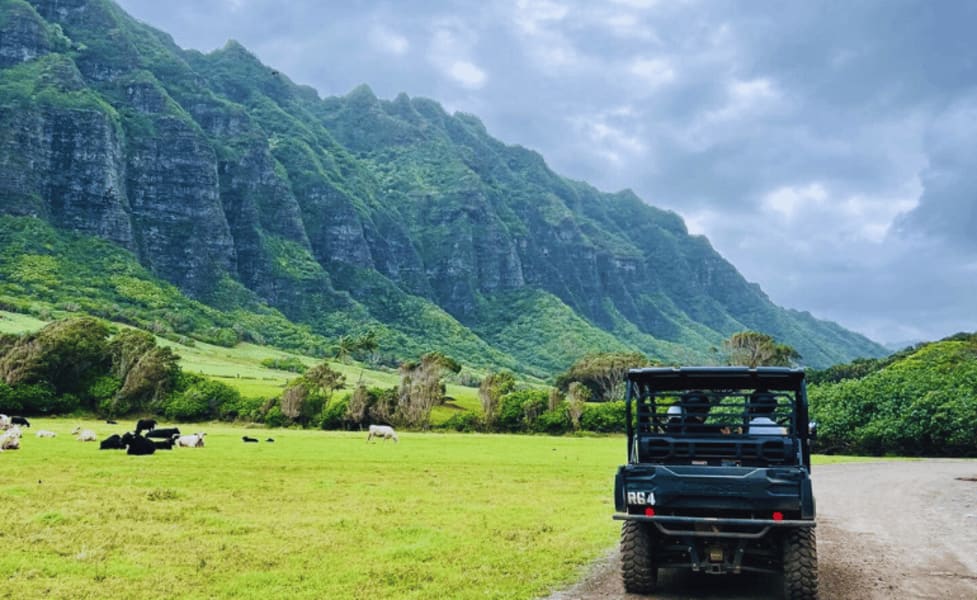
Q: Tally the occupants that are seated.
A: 3